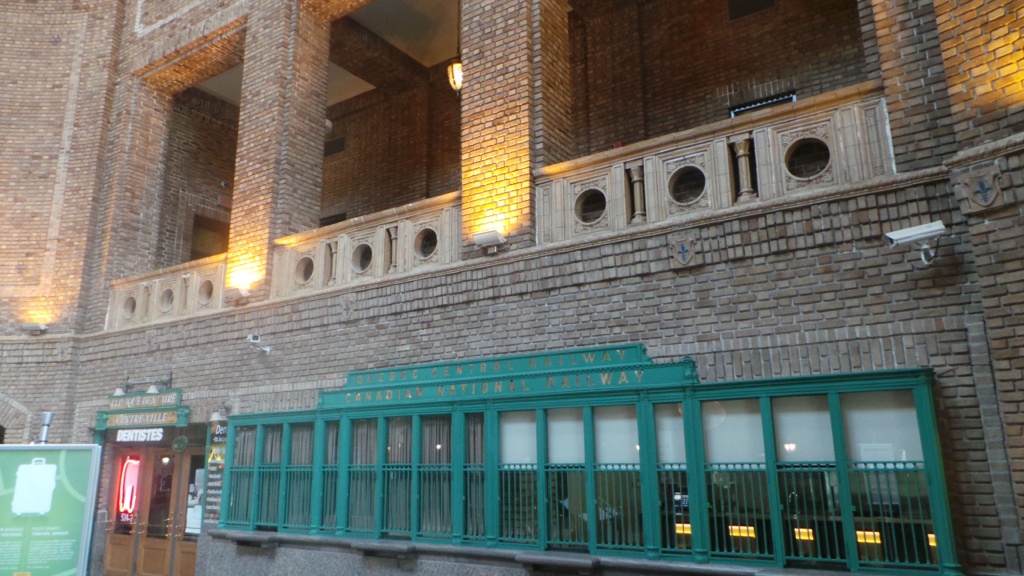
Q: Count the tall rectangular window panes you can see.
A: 15